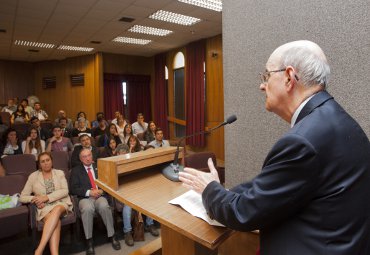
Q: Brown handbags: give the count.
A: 1